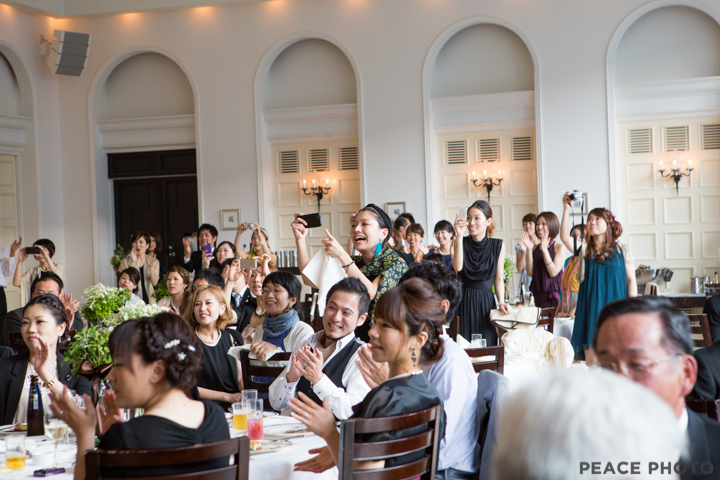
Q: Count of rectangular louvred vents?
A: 9